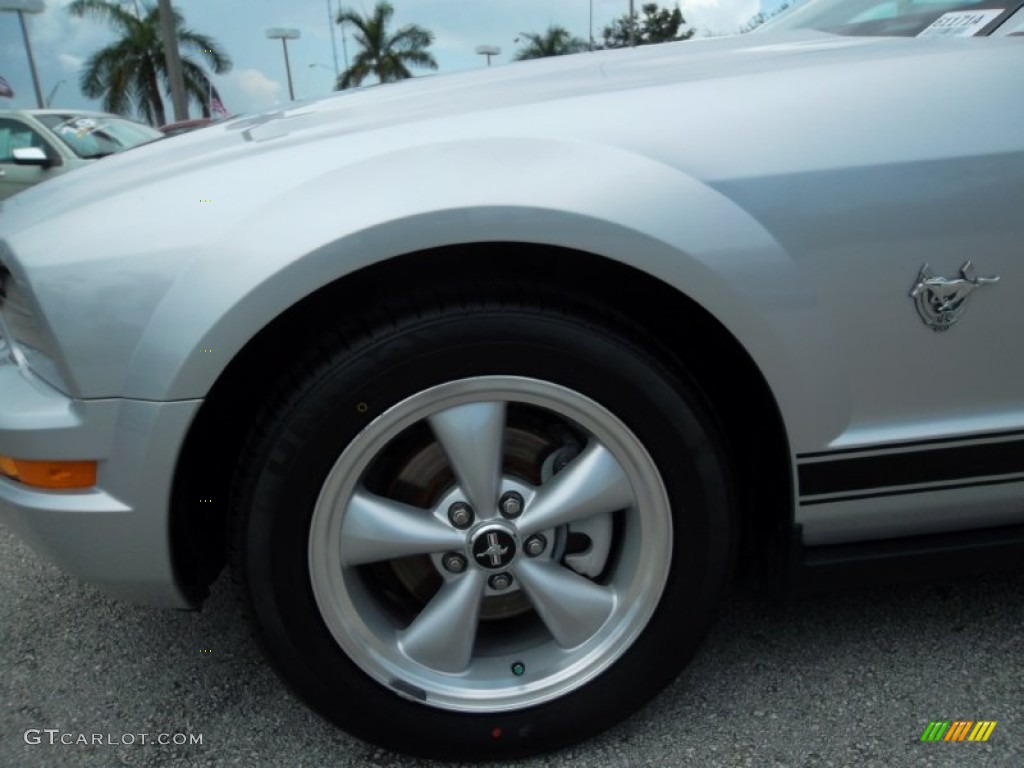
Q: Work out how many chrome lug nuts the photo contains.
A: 5